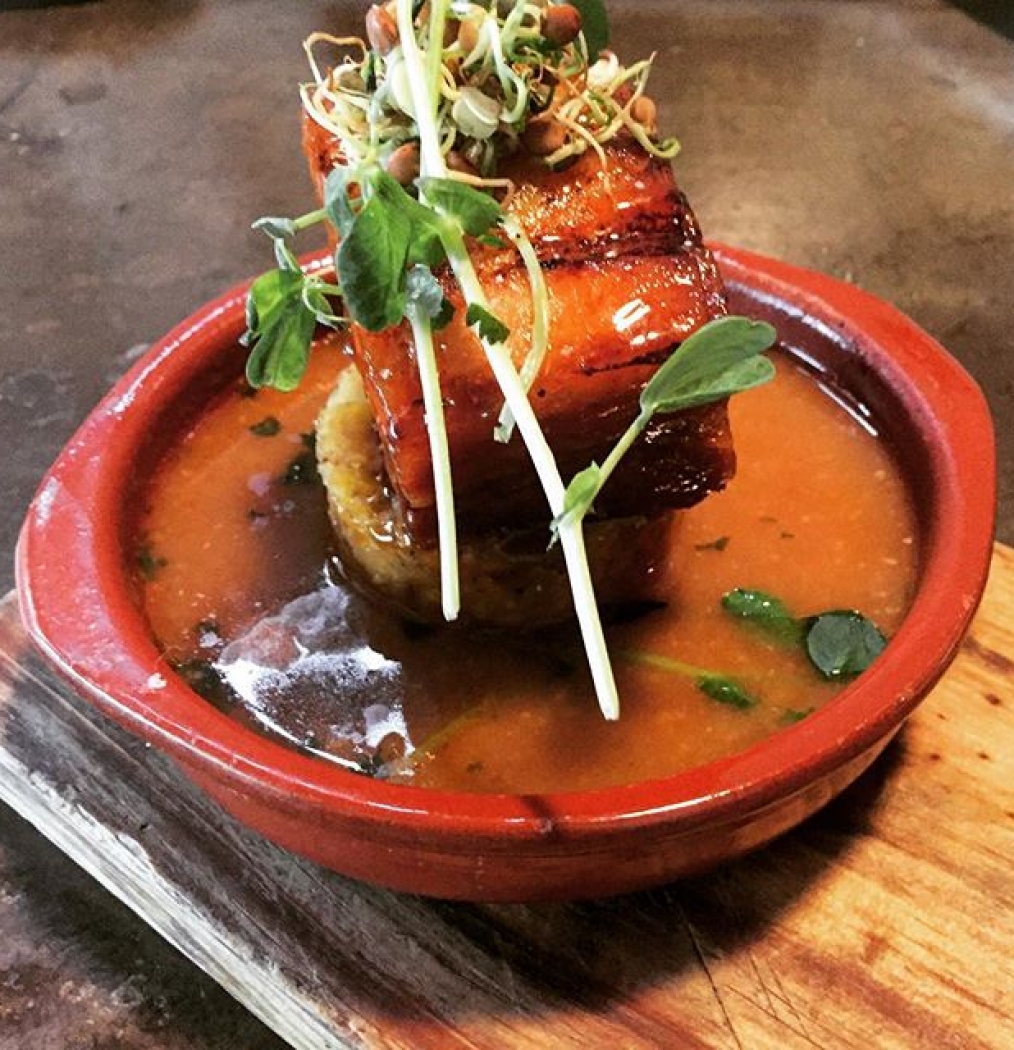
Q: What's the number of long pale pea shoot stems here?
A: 2